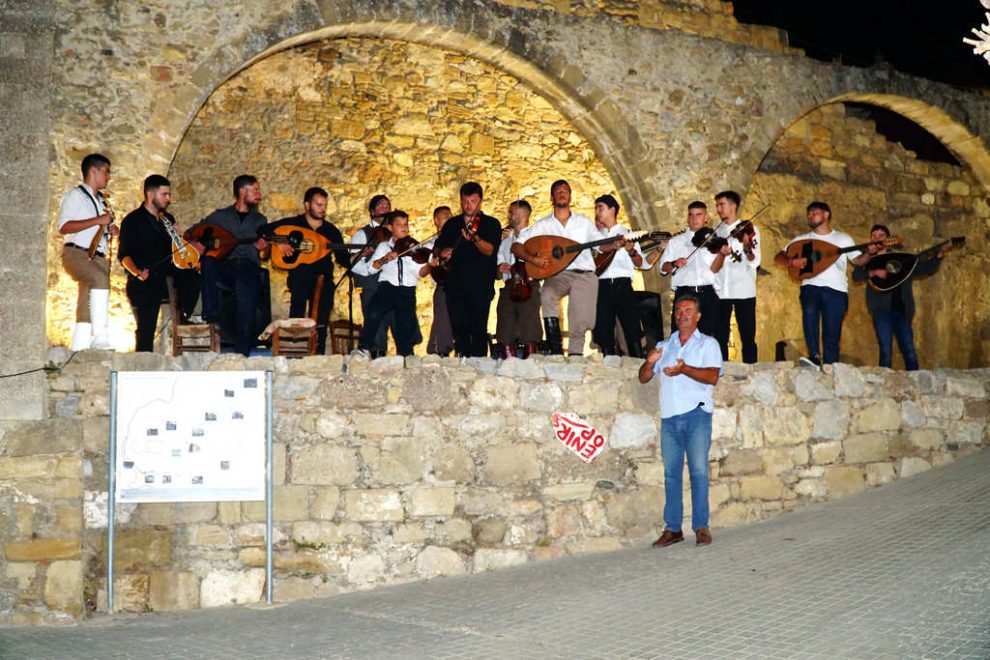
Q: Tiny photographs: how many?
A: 14